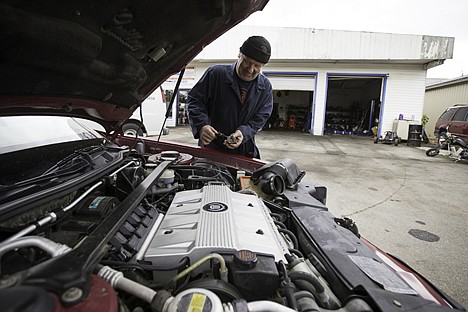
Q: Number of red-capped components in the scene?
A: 1